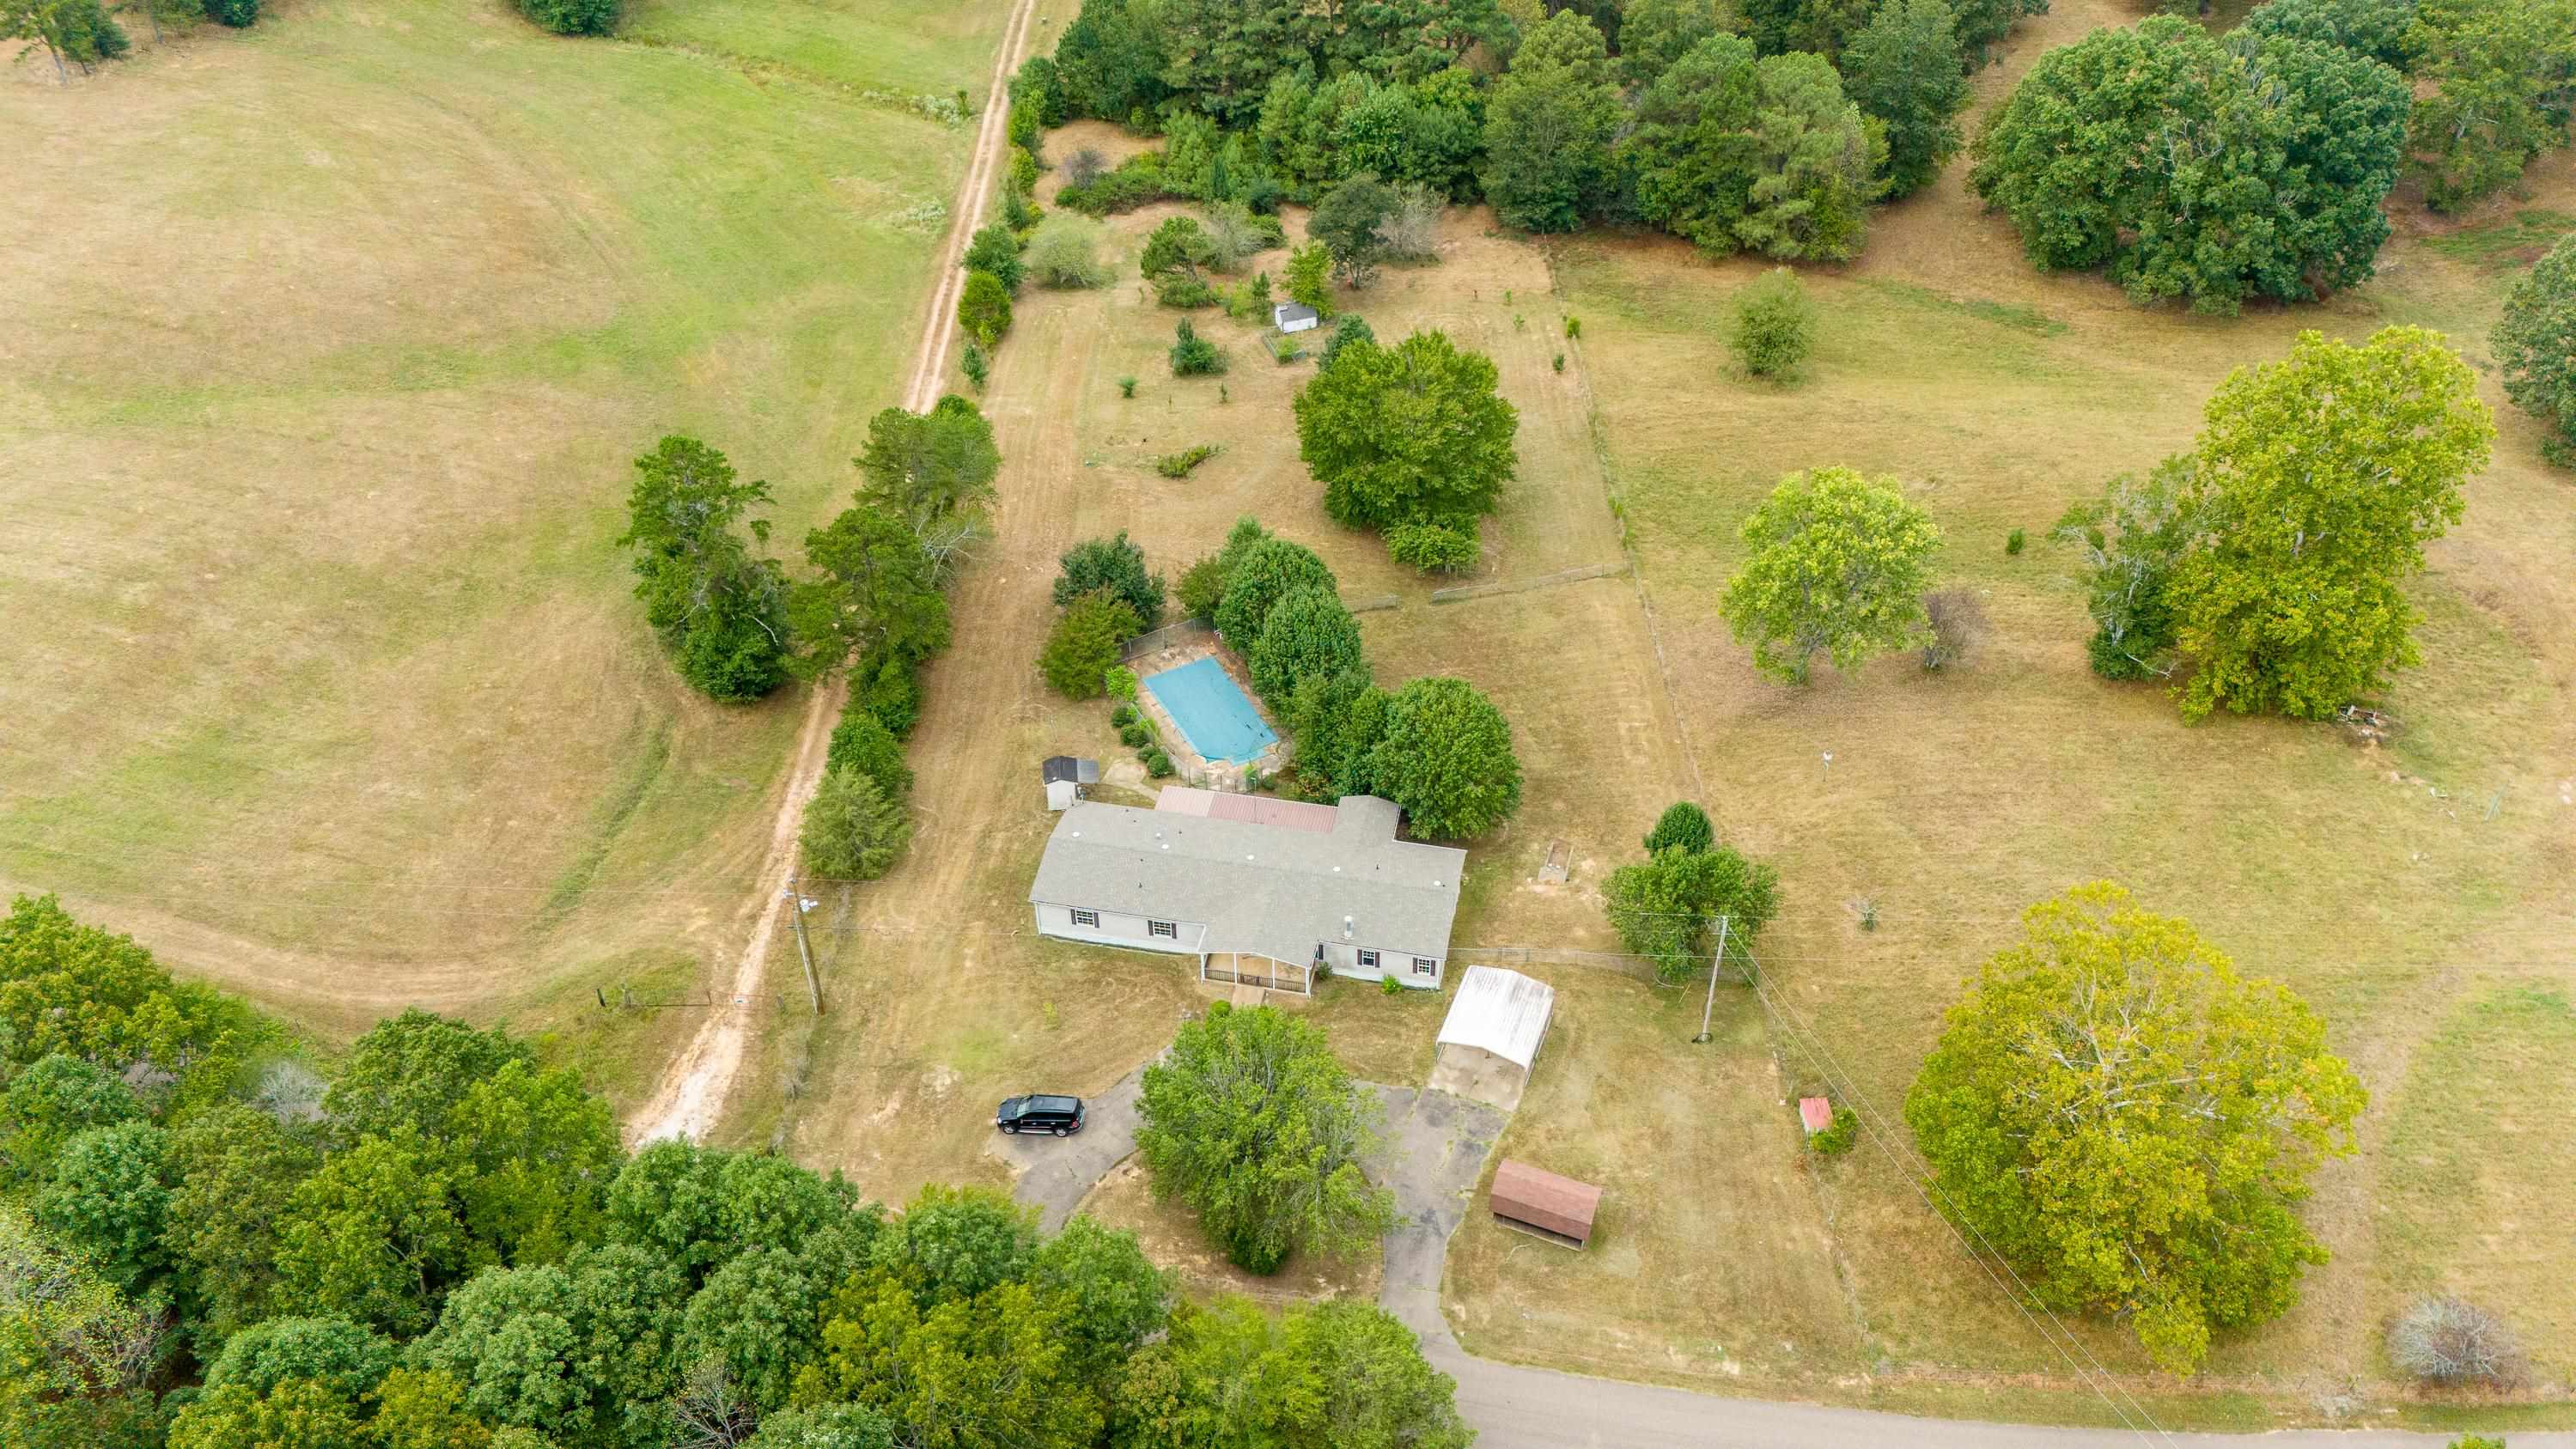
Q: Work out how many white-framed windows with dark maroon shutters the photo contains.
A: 4